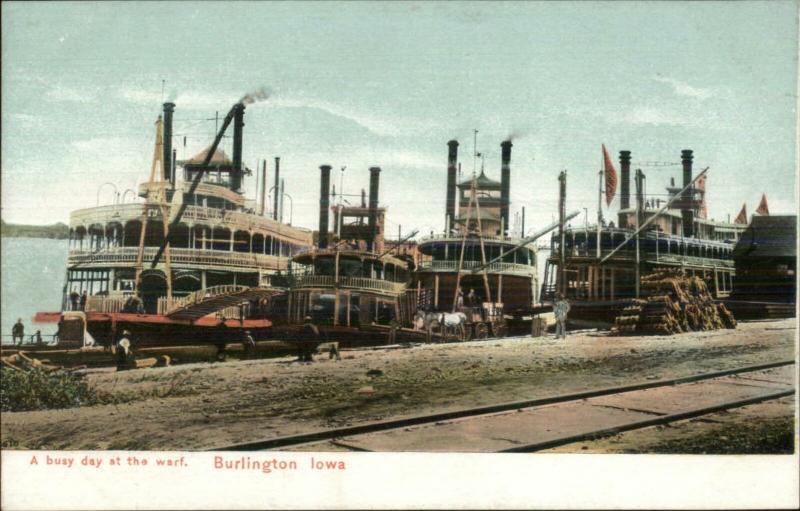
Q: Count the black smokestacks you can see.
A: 8